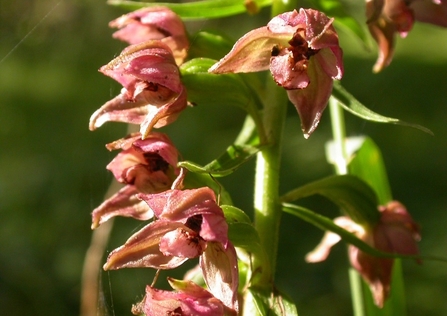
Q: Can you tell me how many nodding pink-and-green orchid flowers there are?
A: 8